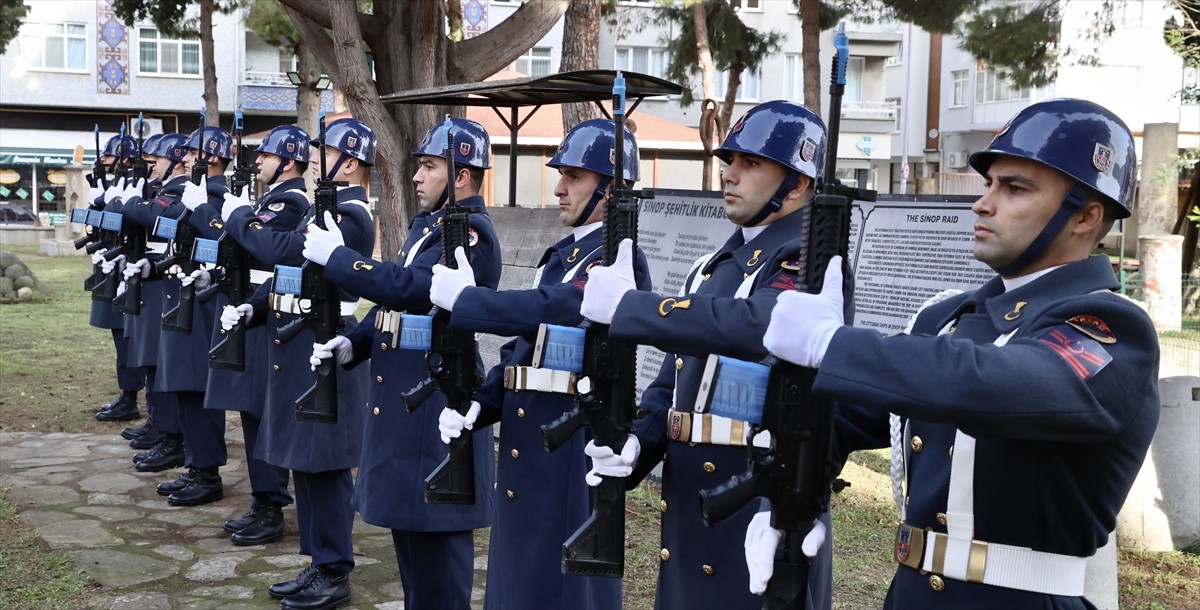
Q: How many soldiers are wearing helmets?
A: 10